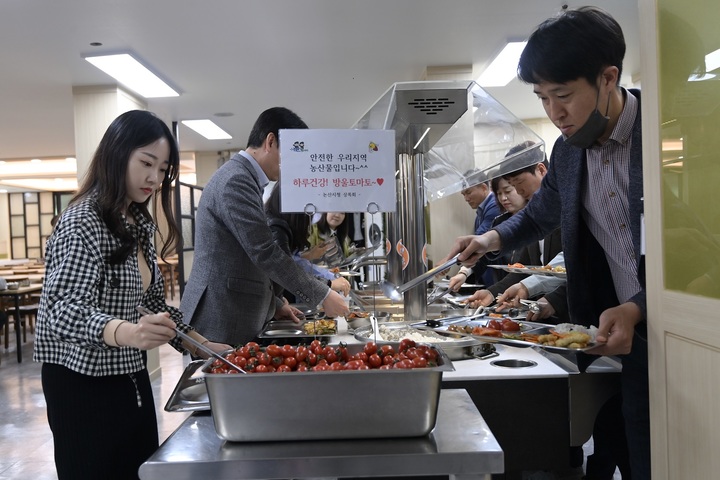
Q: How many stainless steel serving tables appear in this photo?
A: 1